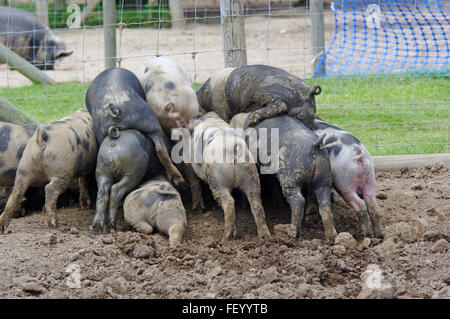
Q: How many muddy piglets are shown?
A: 10